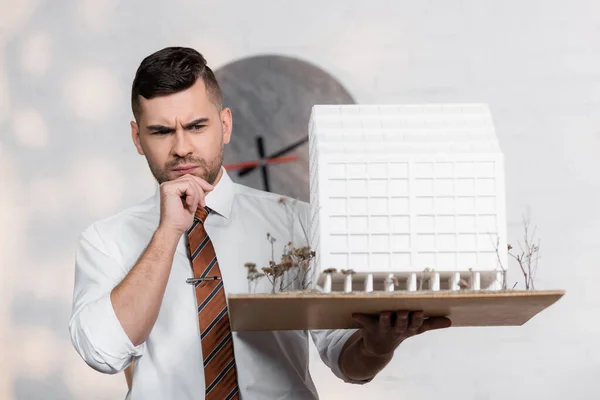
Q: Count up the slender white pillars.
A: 9